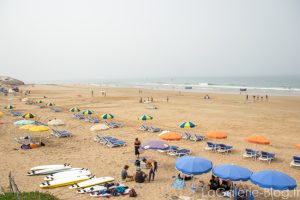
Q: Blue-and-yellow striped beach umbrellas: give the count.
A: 9